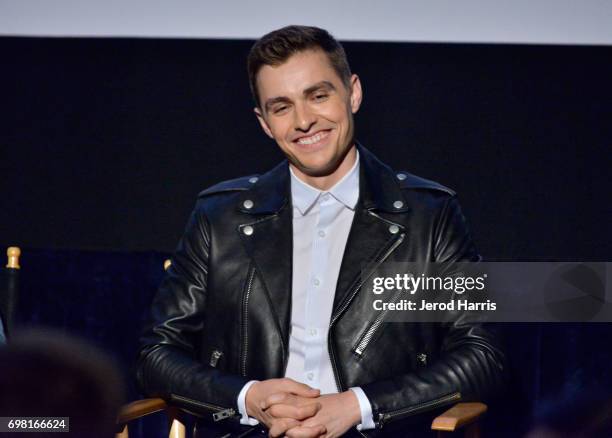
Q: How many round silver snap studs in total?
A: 6